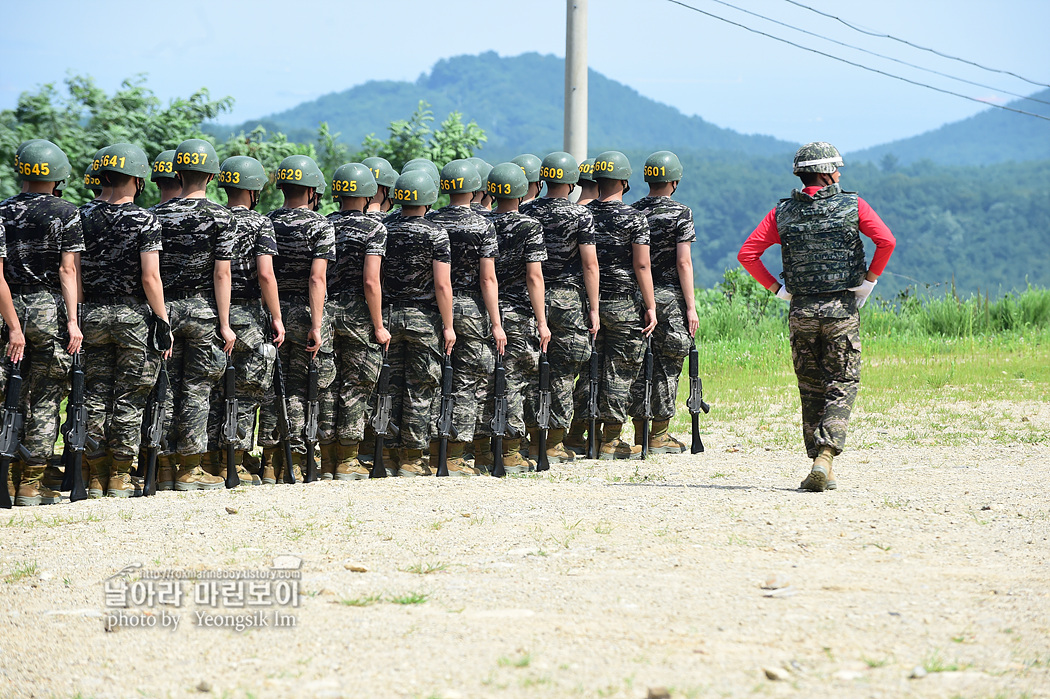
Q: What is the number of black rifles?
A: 13